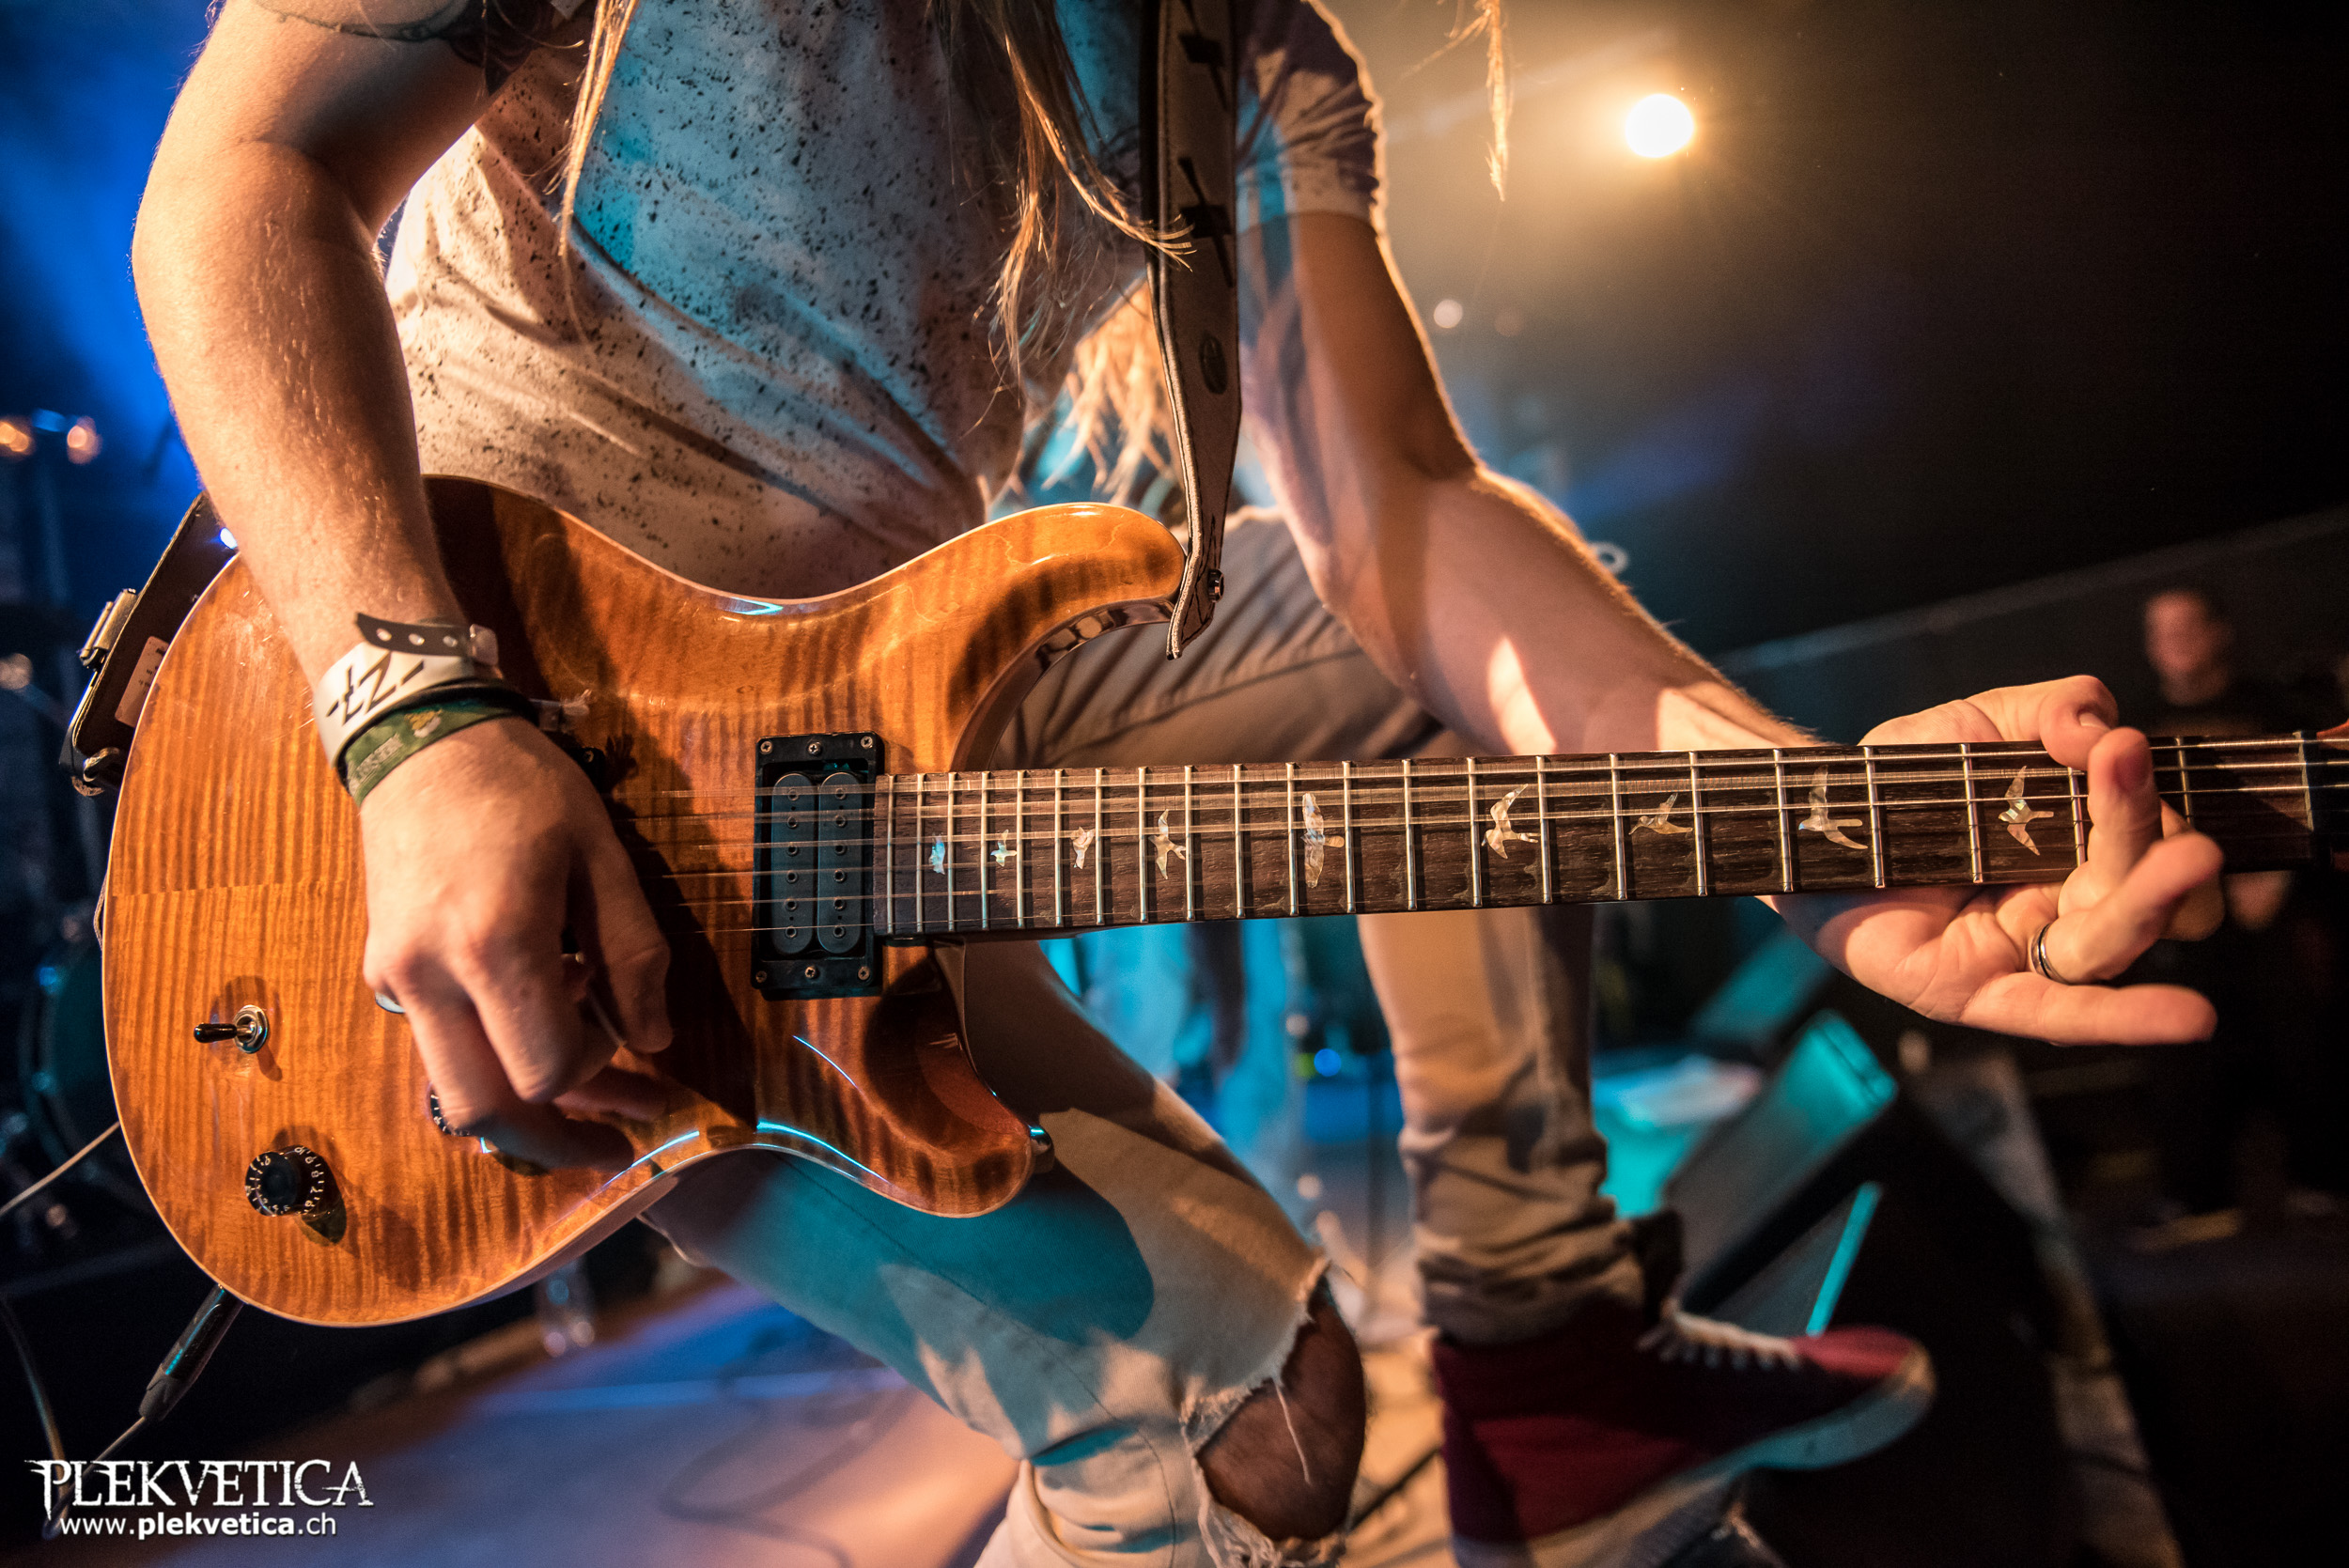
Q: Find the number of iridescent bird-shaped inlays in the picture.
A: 9